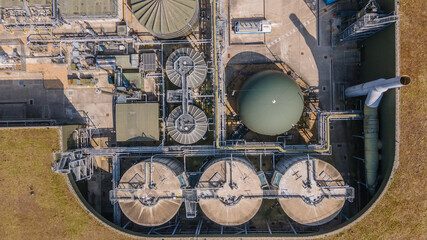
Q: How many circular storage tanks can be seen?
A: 7